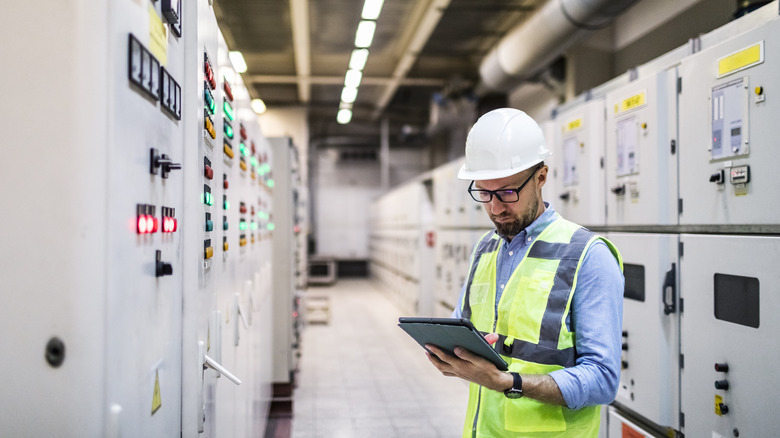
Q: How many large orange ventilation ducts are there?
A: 0